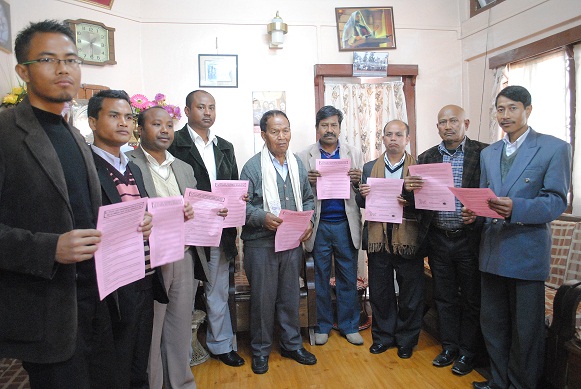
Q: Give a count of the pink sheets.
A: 9